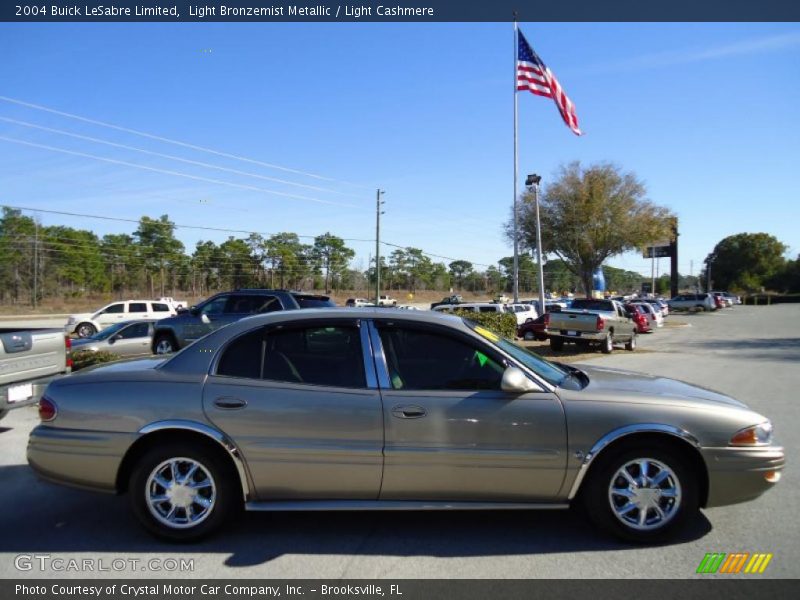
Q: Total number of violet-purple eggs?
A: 0